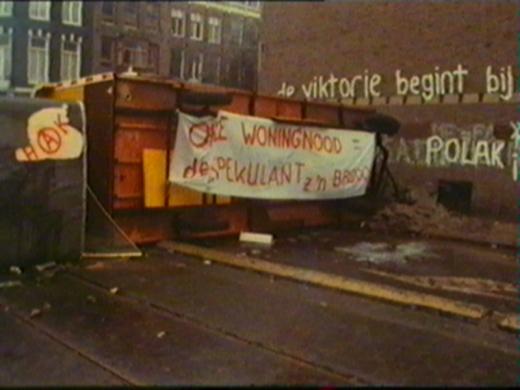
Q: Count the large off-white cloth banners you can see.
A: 1